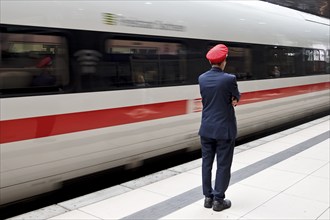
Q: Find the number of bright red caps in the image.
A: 1